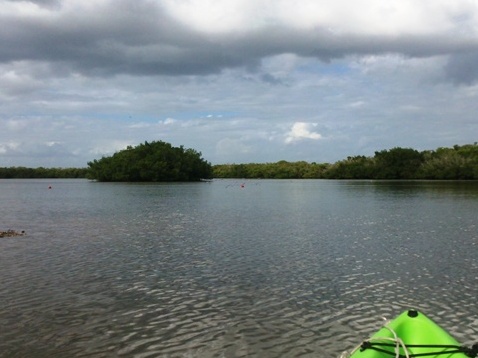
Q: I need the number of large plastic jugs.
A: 0